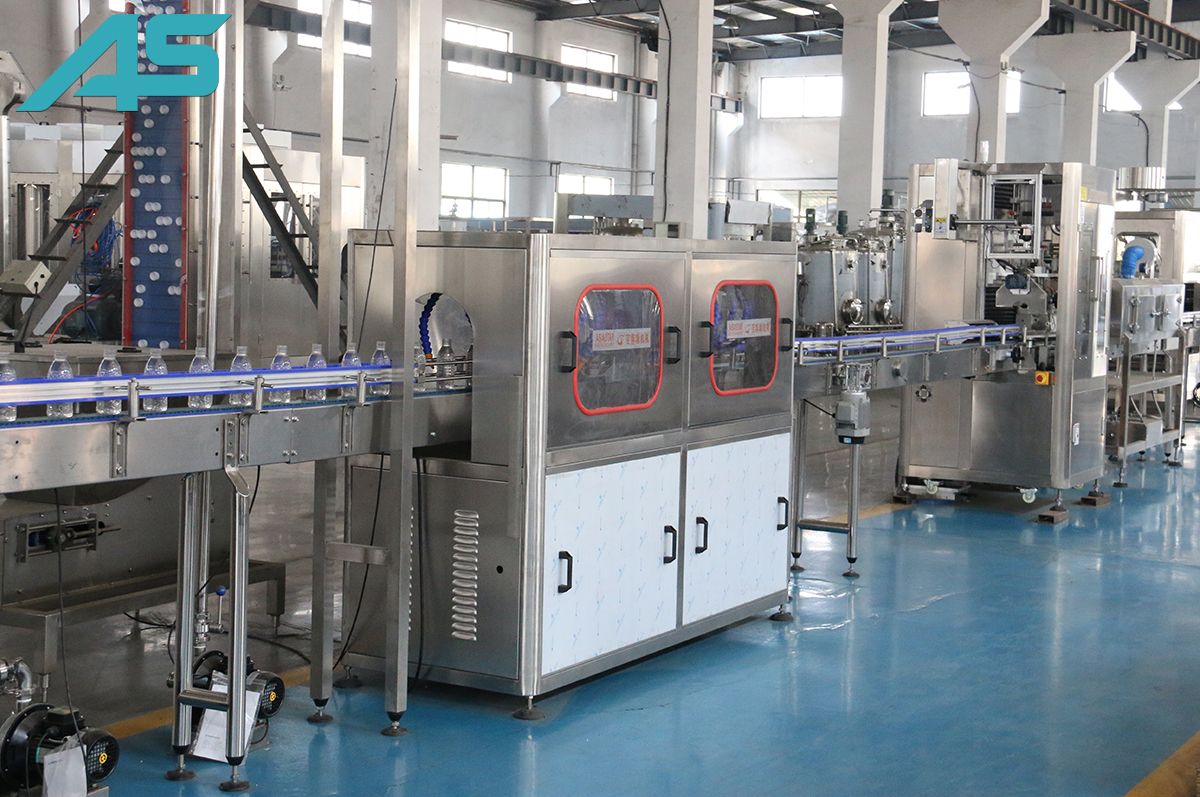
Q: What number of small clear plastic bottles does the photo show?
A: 13